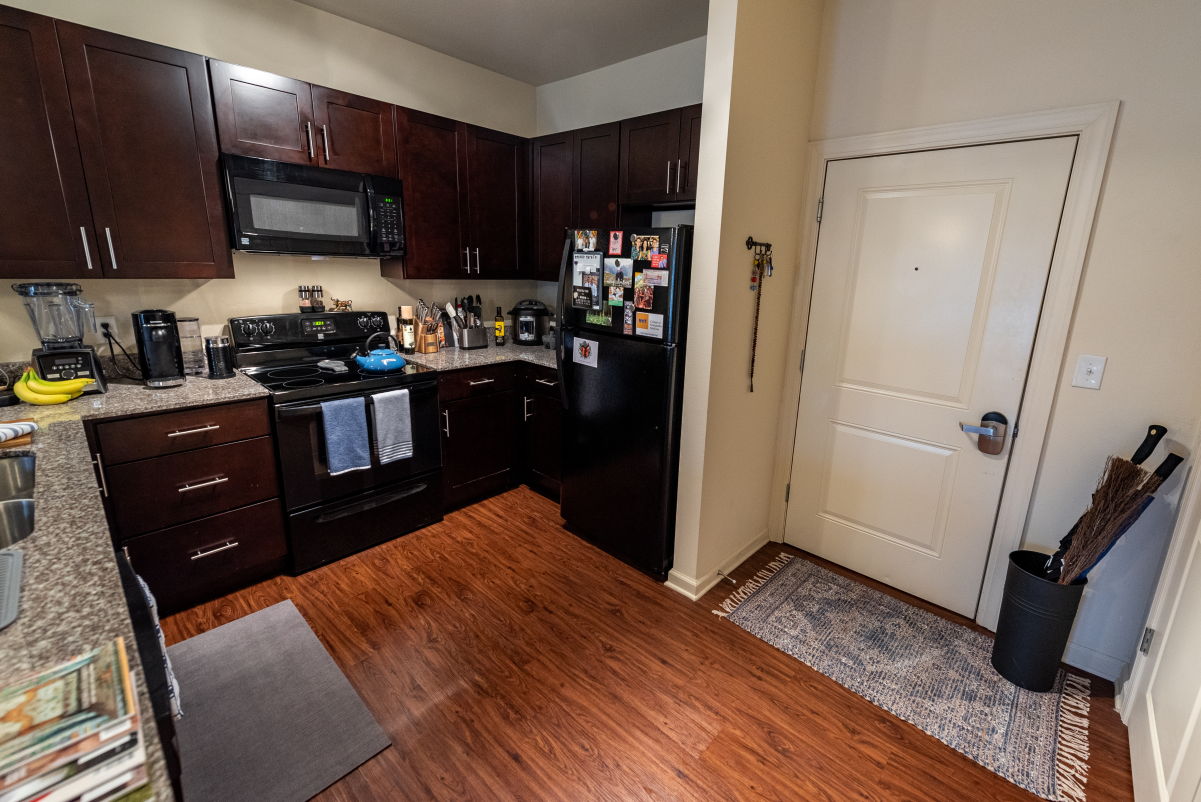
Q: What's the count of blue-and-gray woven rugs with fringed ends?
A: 1